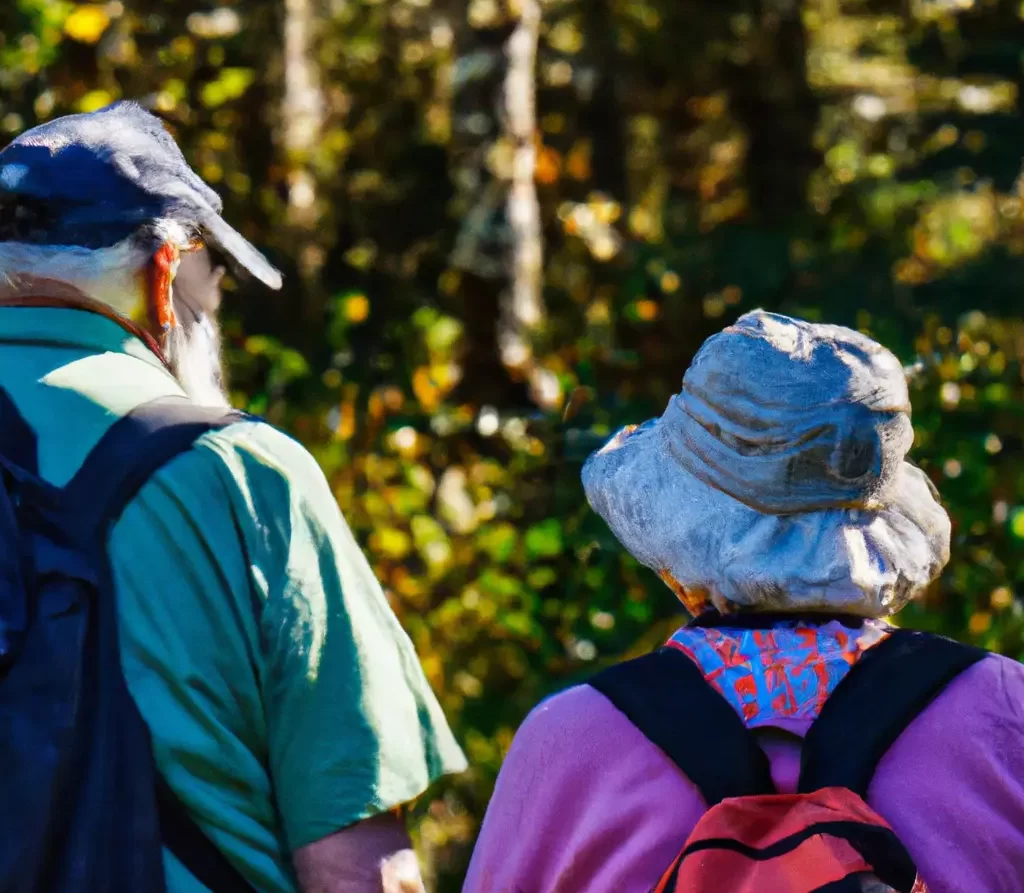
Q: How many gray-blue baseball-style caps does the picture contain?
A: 1